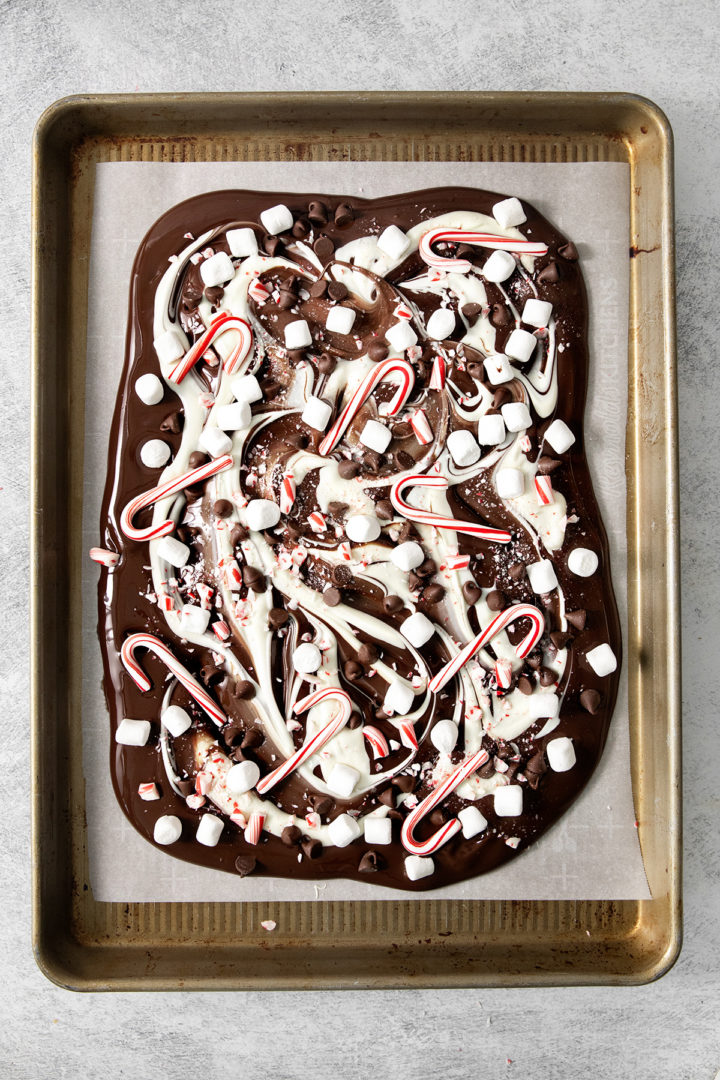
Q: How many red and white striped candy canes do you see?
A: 9